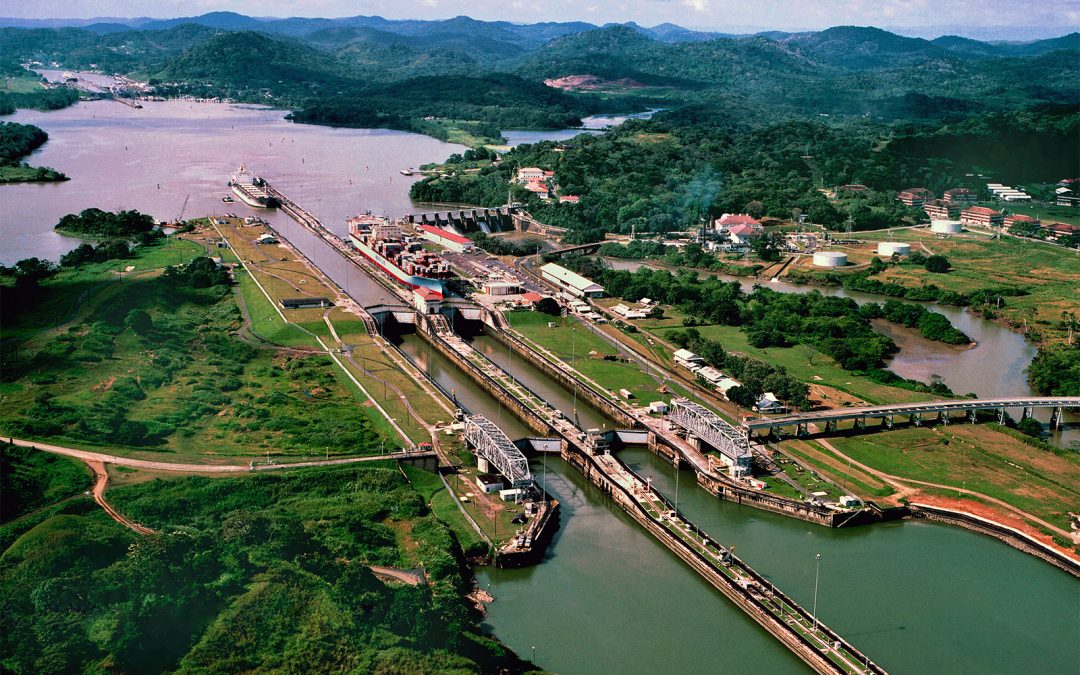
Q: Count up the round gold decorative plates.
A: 0